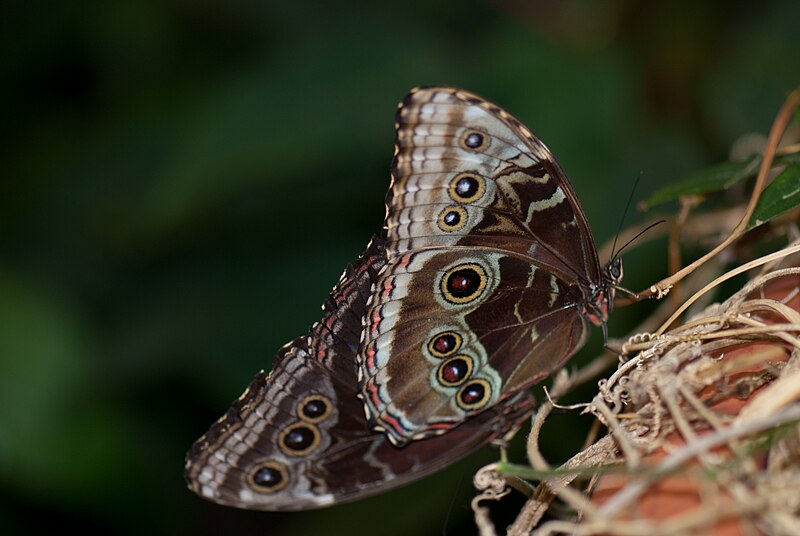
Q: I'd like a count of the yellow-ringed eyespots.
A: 10